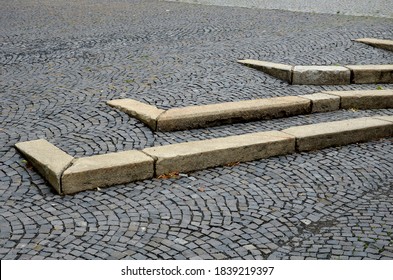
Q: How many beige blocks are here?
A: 13